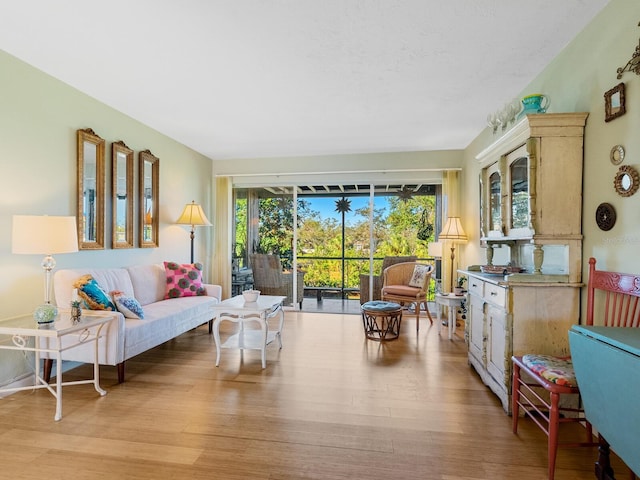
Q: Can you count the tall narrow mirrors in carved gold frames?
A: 3